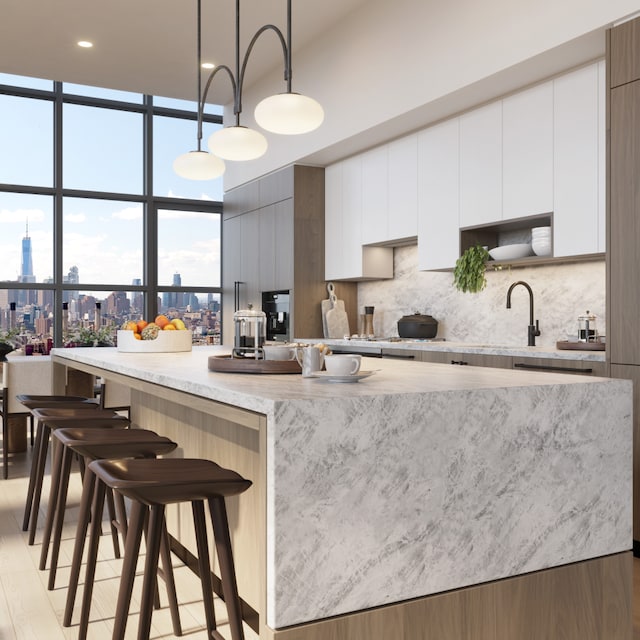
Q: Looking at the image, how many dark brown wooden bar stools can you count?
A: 4